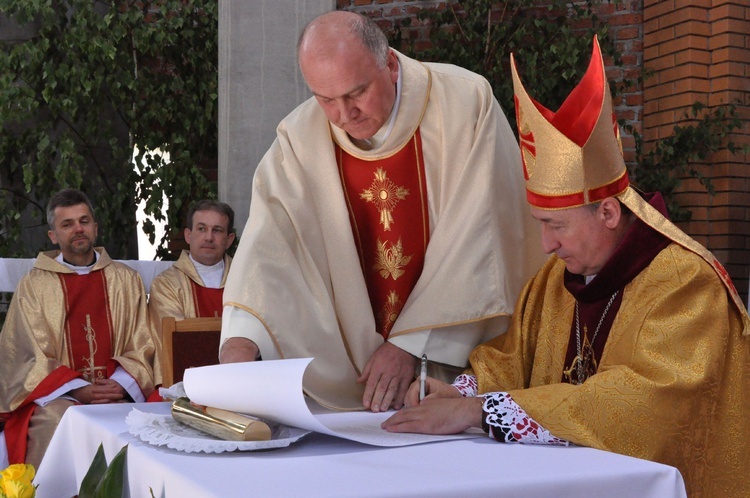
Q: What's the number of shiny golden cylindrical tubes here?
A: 1